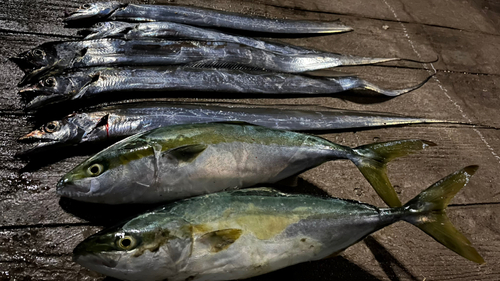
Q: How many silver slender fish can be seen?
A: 5